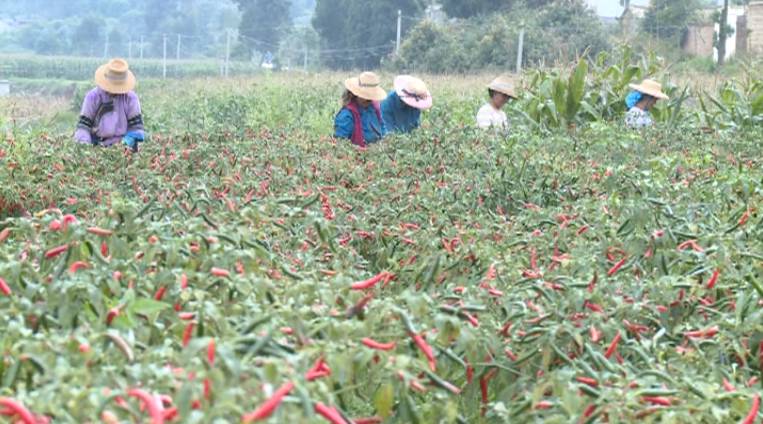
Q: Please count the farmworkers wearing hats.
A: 5